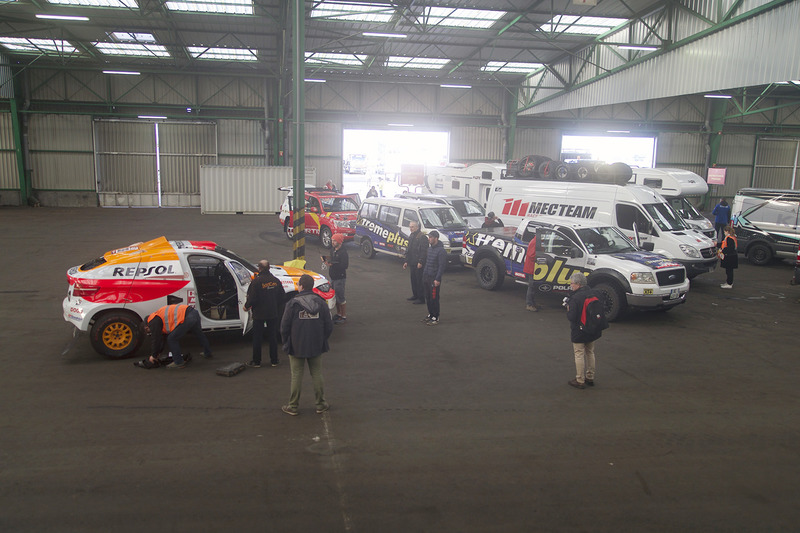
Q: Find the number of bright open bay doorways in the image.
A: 2